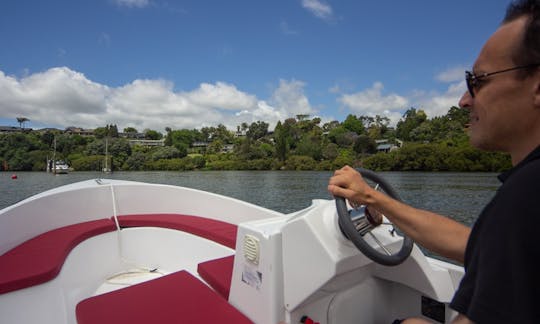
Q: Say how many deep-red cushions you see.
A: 4